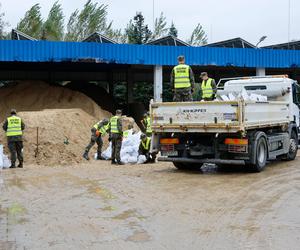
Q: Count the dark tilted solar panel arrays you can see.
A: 5